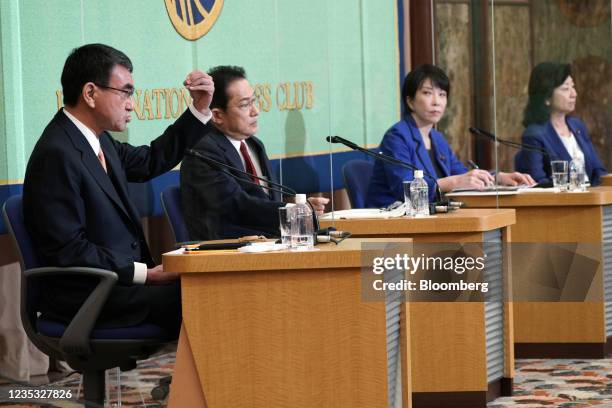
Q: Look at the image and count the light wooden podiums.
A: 3